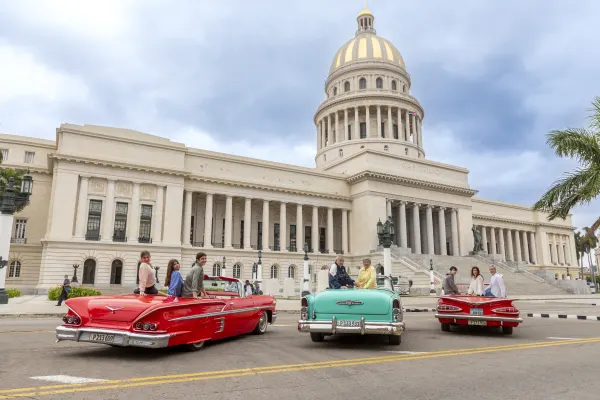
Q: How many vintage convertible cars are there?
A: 3